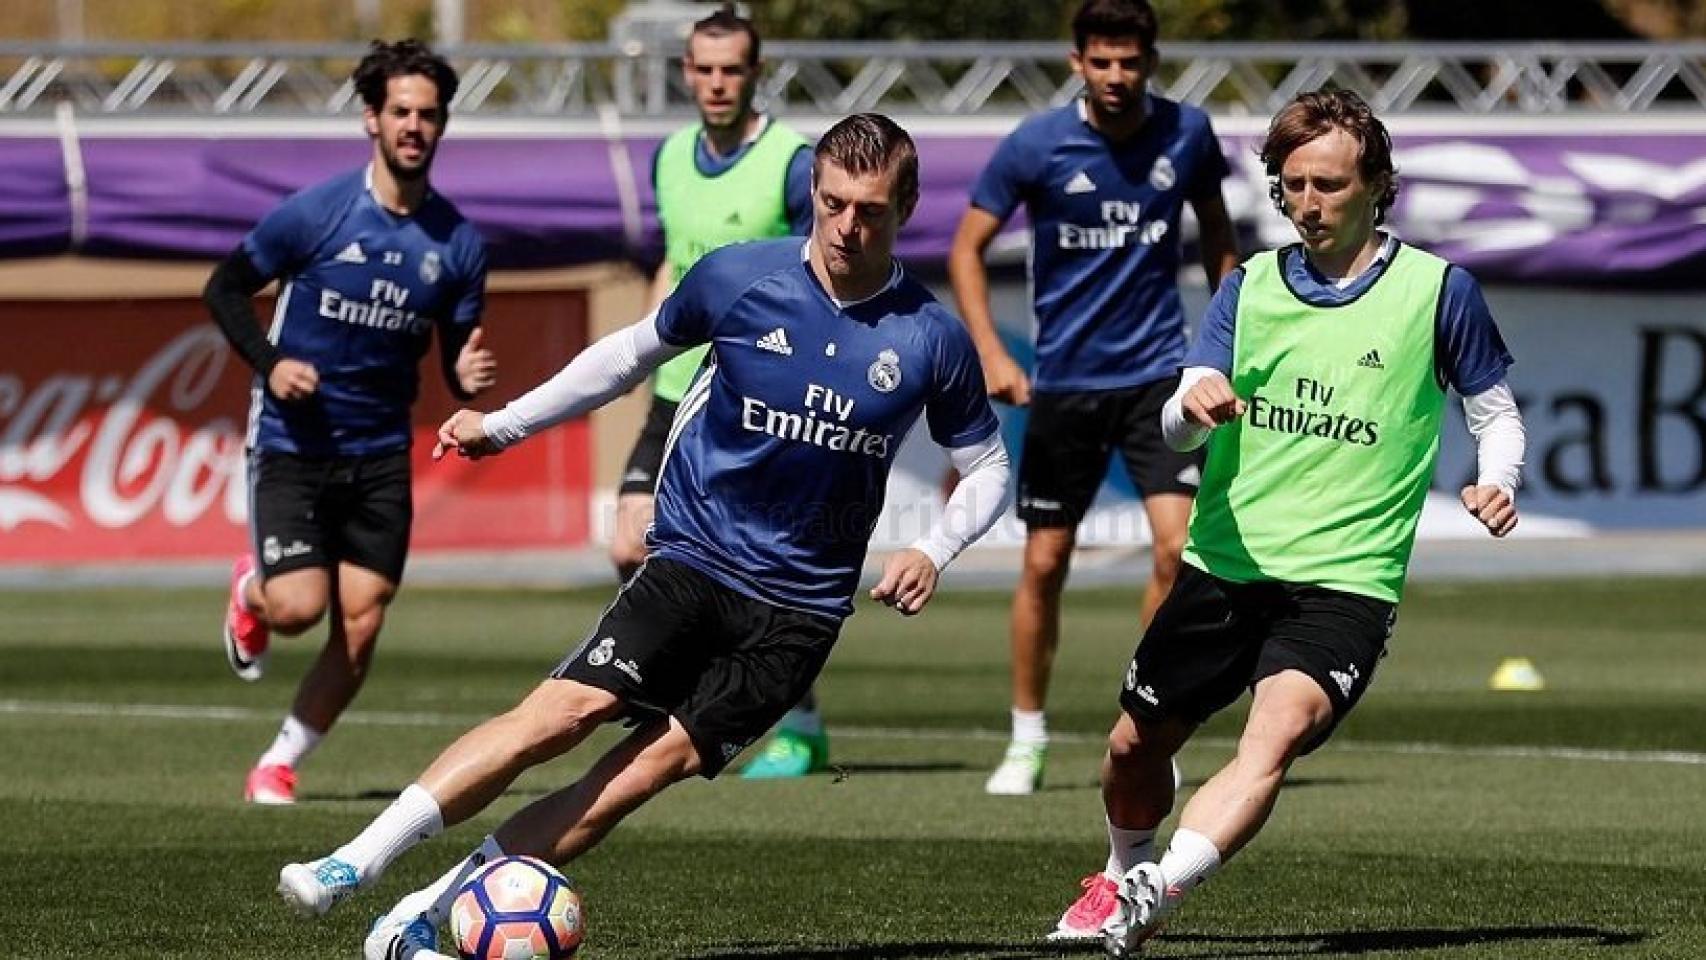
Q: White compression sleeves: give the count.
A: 4